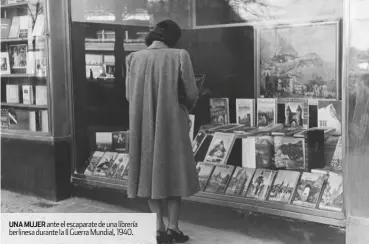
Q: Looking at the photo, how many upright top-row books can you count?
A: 5